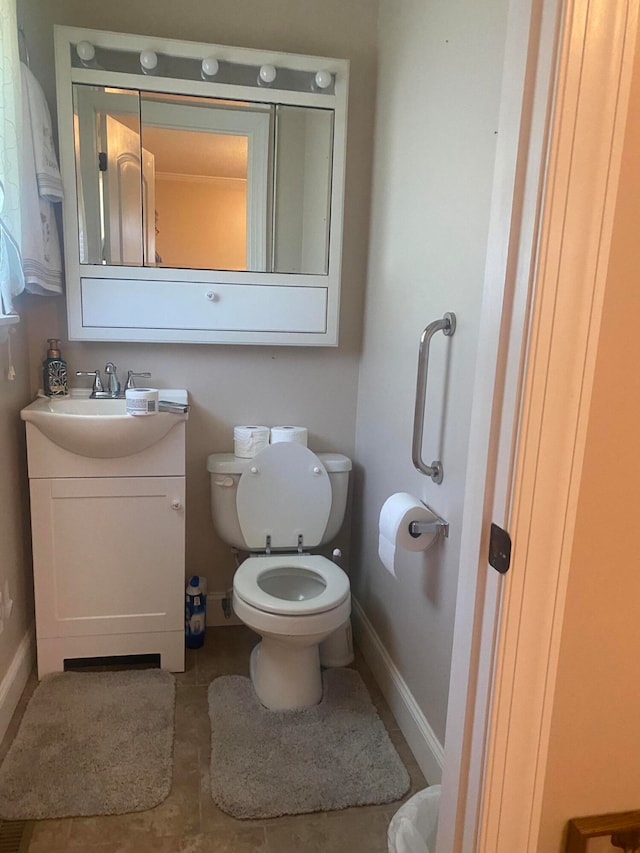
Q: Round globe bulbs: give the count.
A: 5